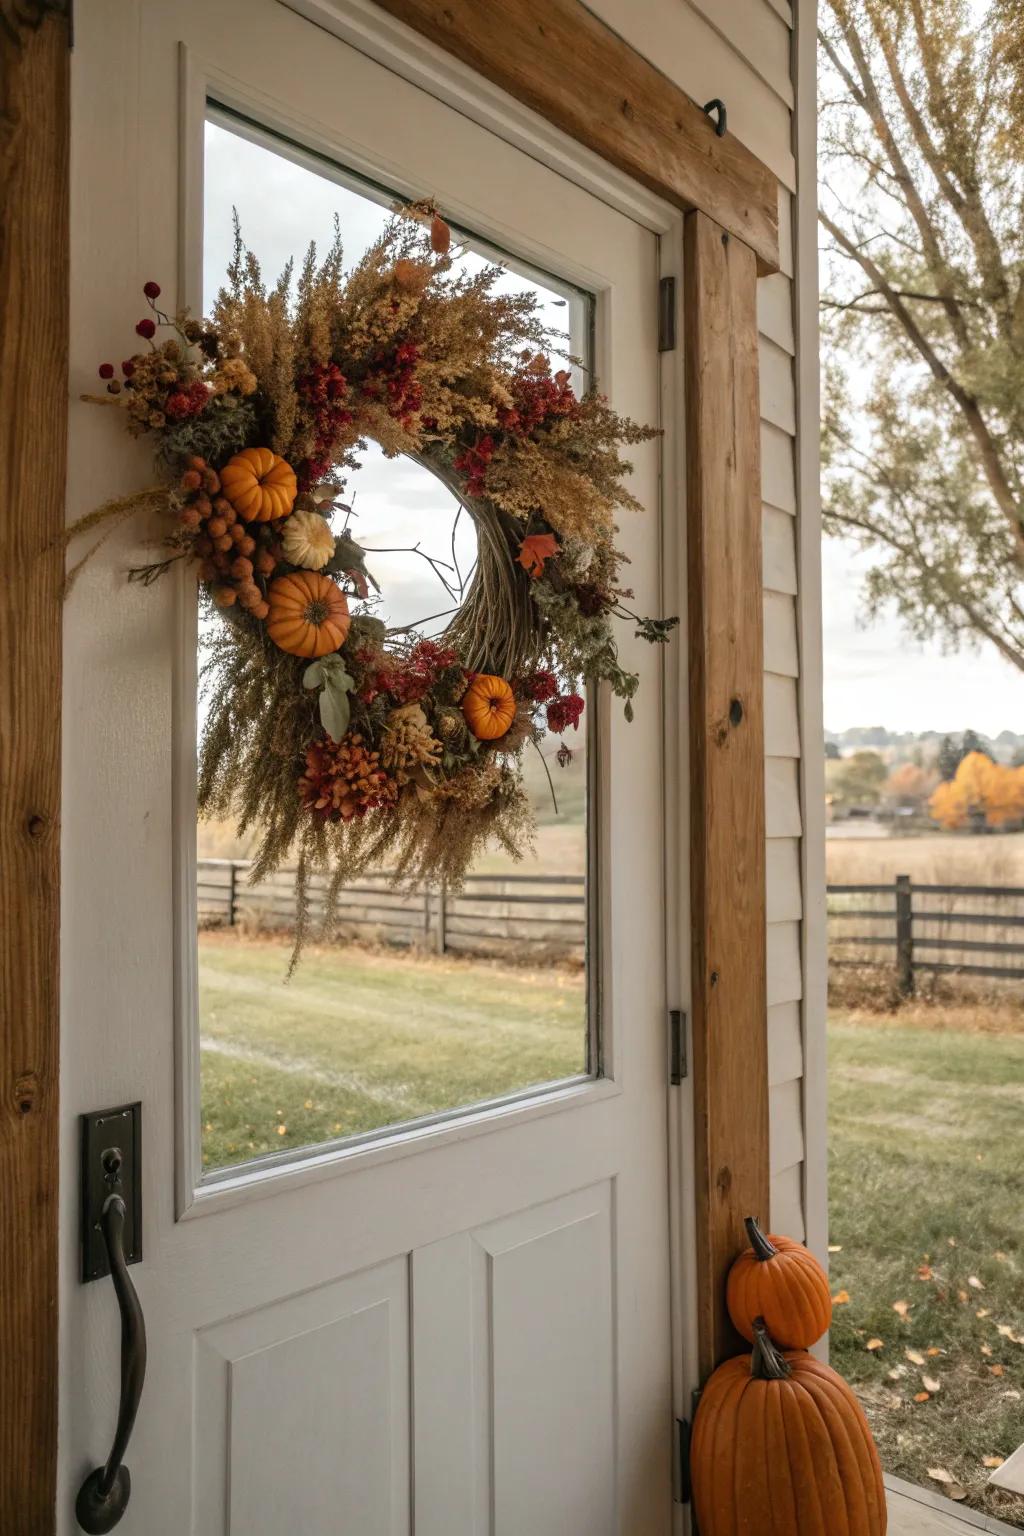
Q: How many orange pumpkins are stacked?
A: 2